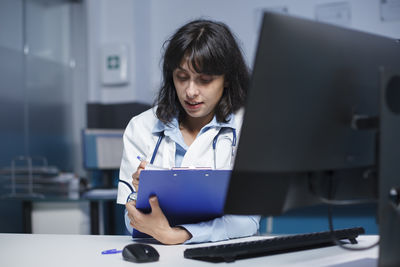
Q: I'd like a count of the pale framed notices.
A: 3